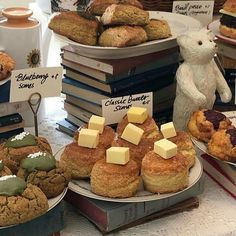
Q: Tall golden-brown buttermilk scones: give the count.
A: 7